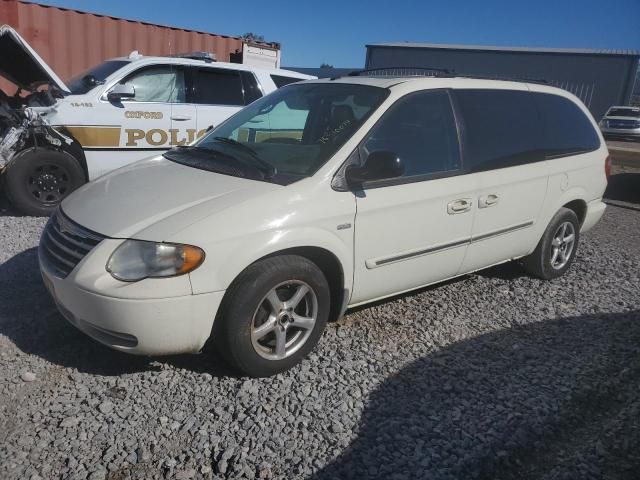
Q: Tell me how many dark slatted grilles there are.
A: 1